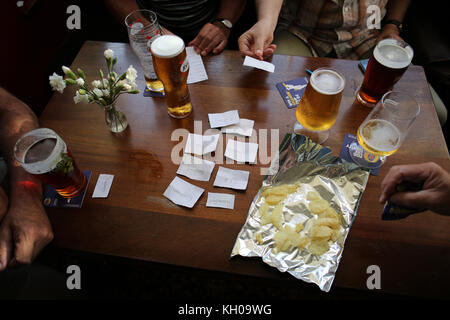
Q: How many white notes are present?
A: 11